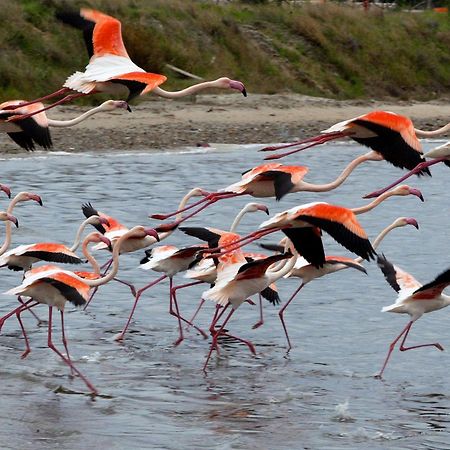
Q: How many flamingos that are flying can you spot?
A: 6